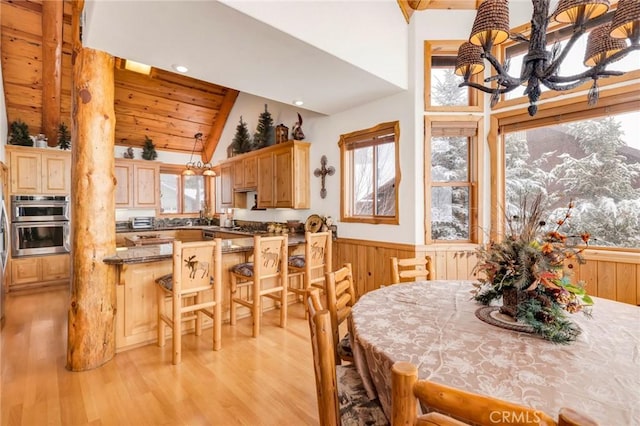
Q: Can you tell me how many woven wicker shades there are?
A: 5